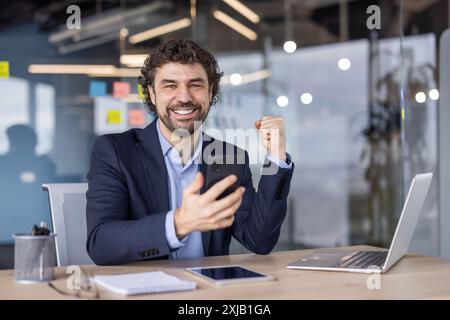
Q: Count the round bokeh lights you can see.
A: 7